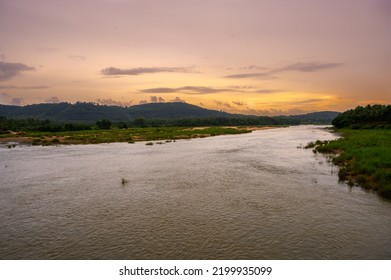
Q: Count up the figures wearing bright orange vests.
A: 0